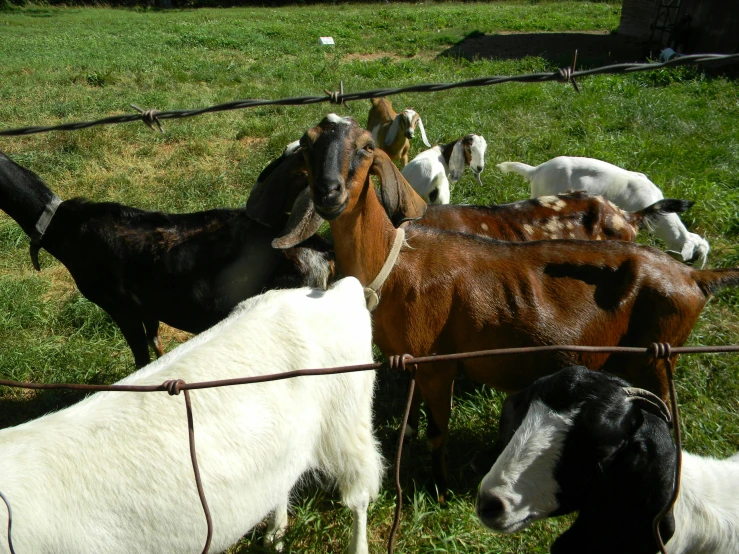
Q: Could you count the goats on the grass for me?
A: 8